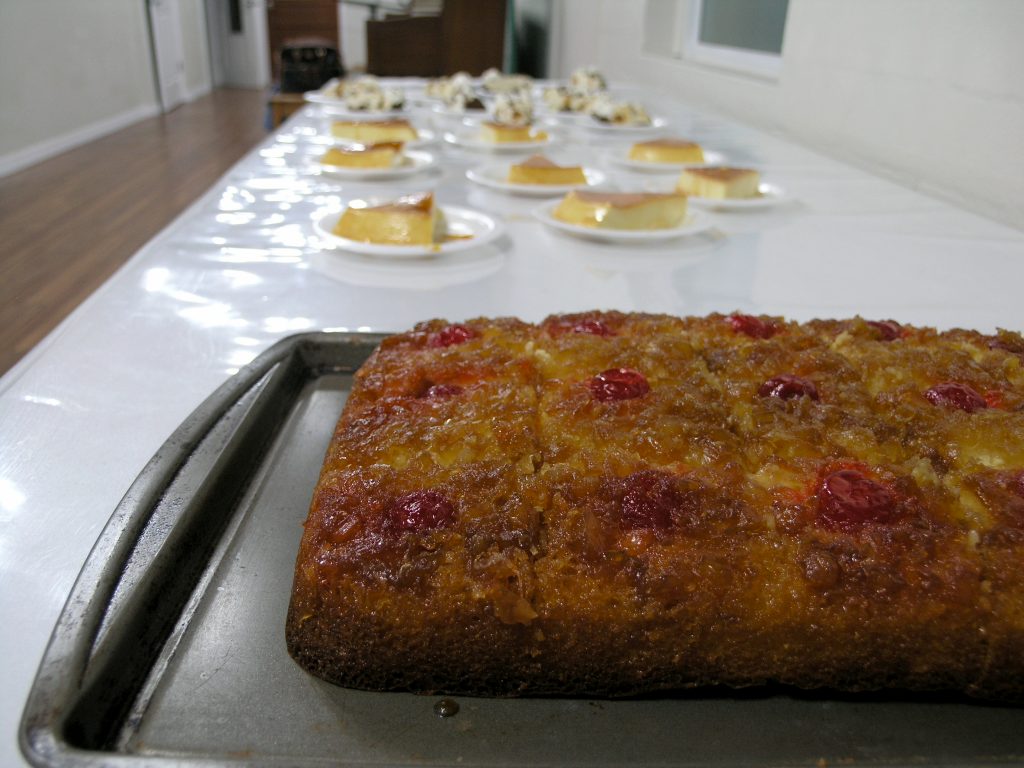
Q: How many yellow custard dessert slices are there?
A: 8